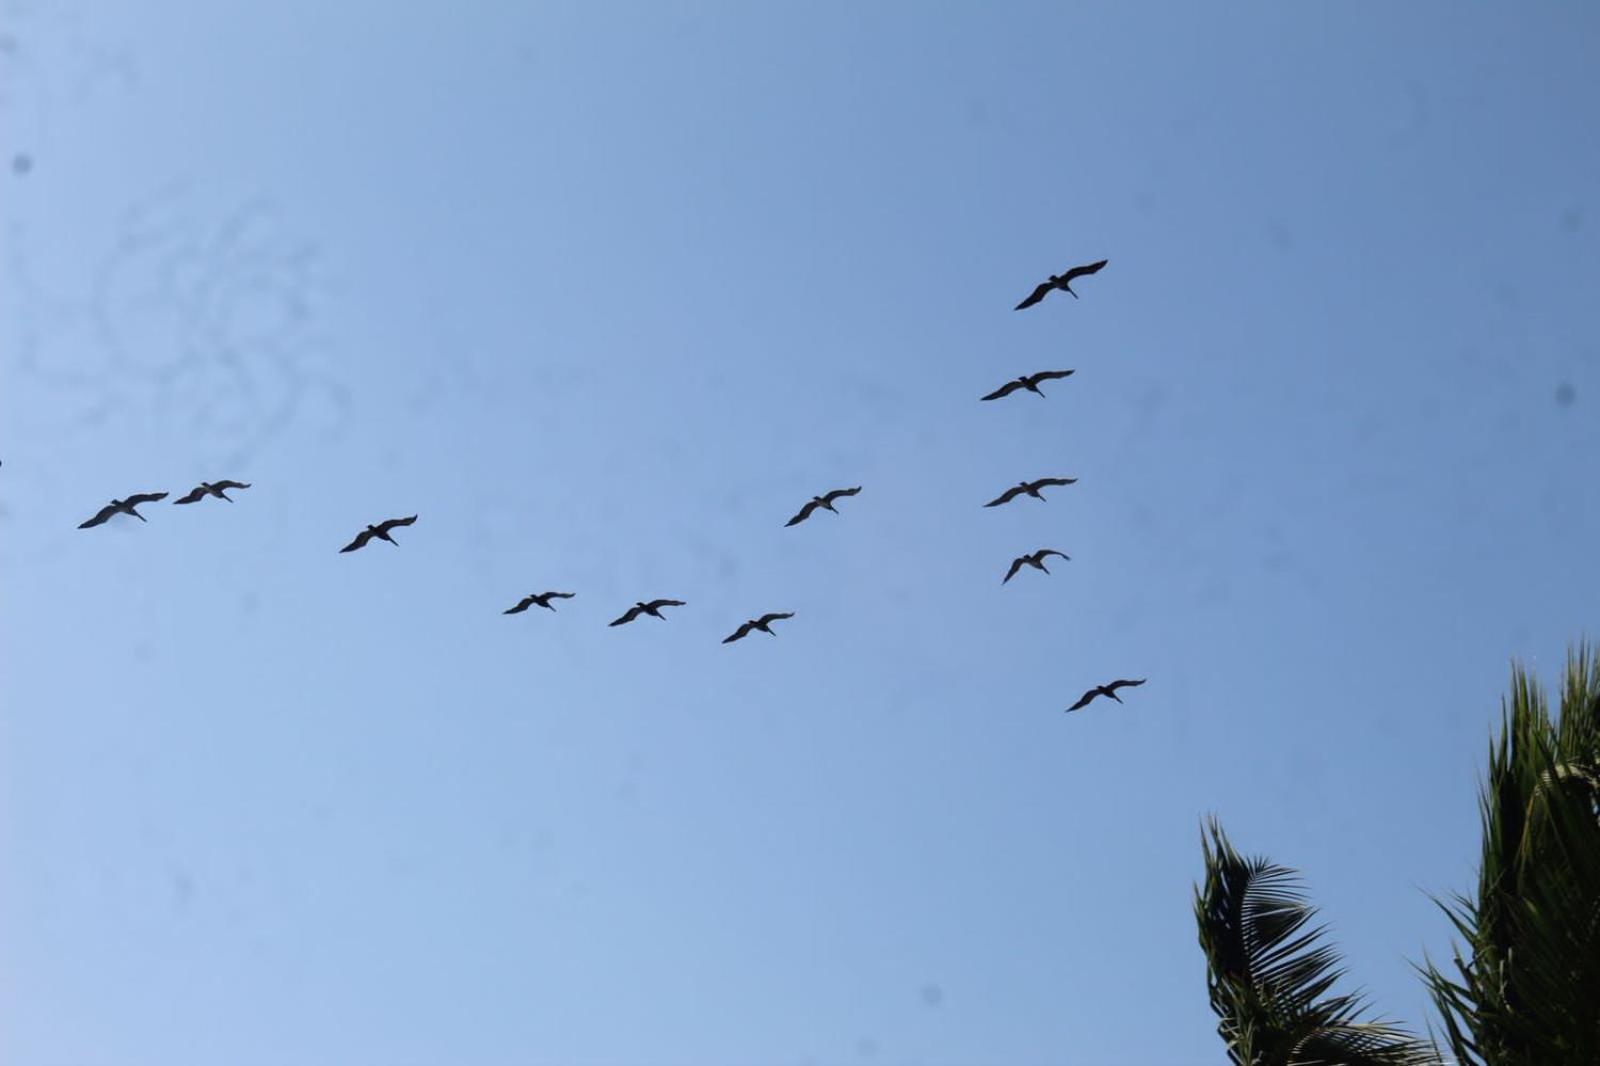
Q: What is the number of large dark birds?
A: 12